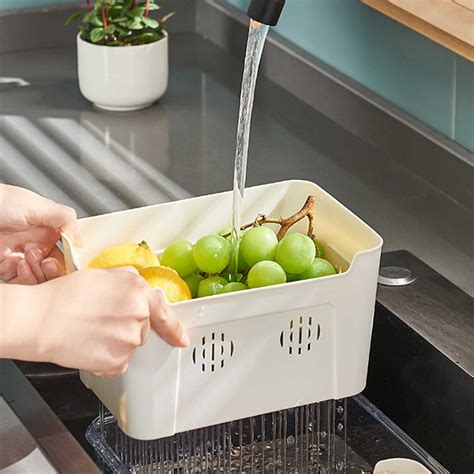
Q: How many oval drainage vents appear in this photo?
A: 2